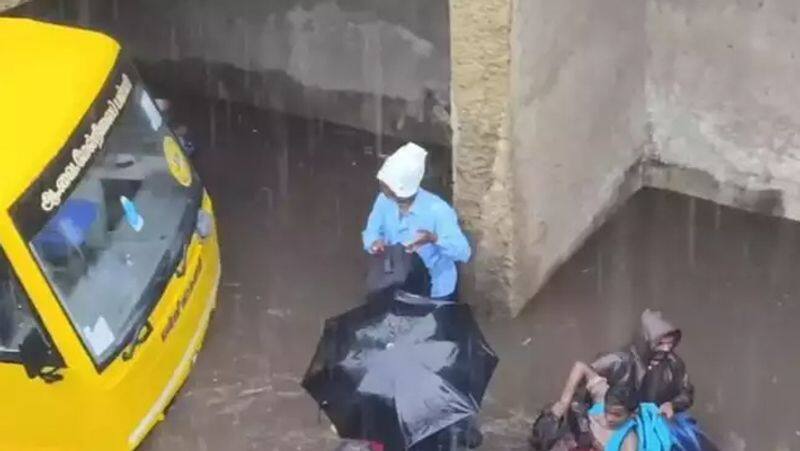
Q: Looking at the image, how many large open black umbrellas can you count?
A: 1